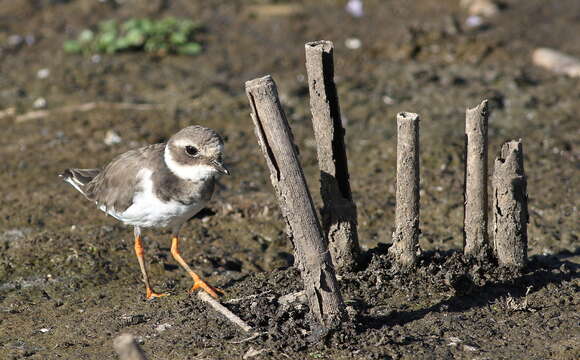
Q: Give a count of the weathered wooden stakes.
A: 5